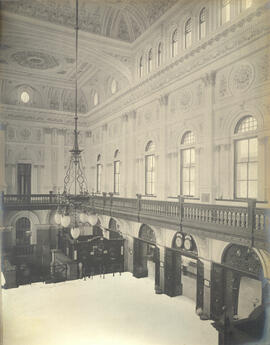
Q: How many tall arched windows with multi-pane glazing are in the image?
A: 5